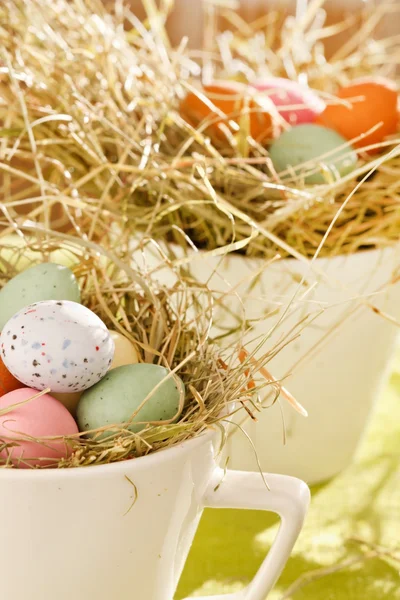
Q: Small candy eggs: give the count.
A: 10